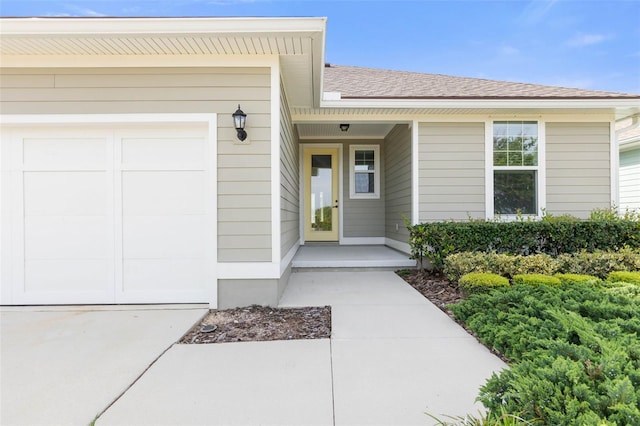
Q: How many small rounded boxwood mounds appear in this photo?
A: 4